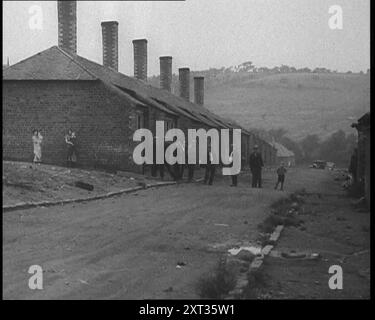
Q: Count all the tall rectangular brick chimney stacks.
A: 6